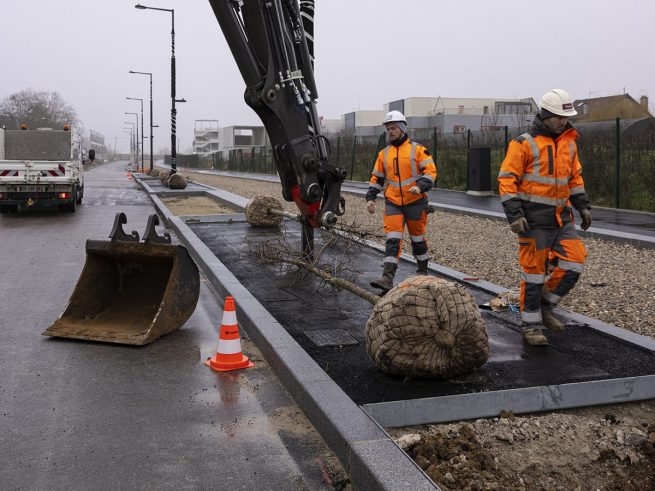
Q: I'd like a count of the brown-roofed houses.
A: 1